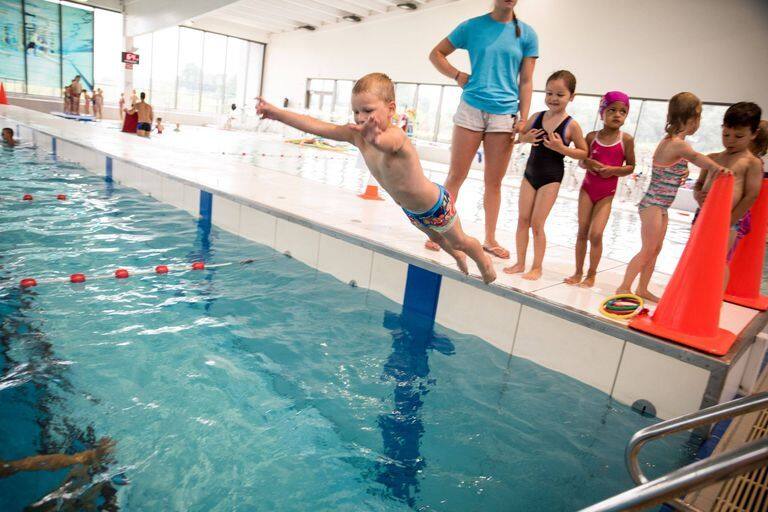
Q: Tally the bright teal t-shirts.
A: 1